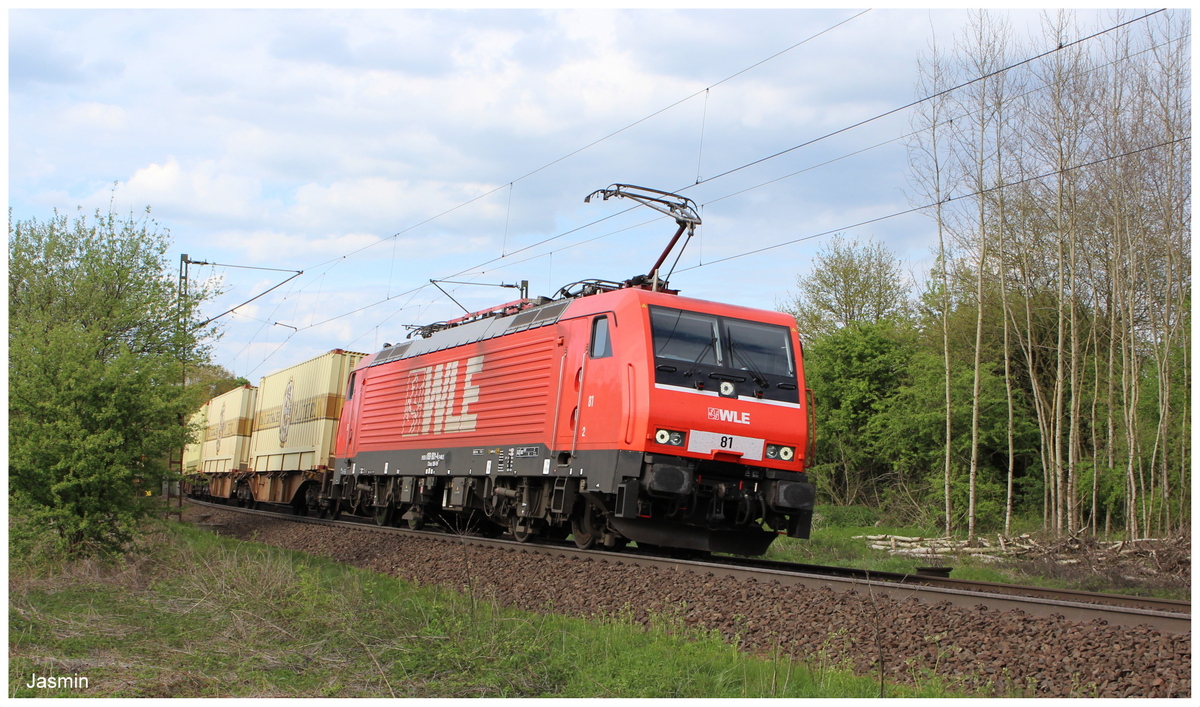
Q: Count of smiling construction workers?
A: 0